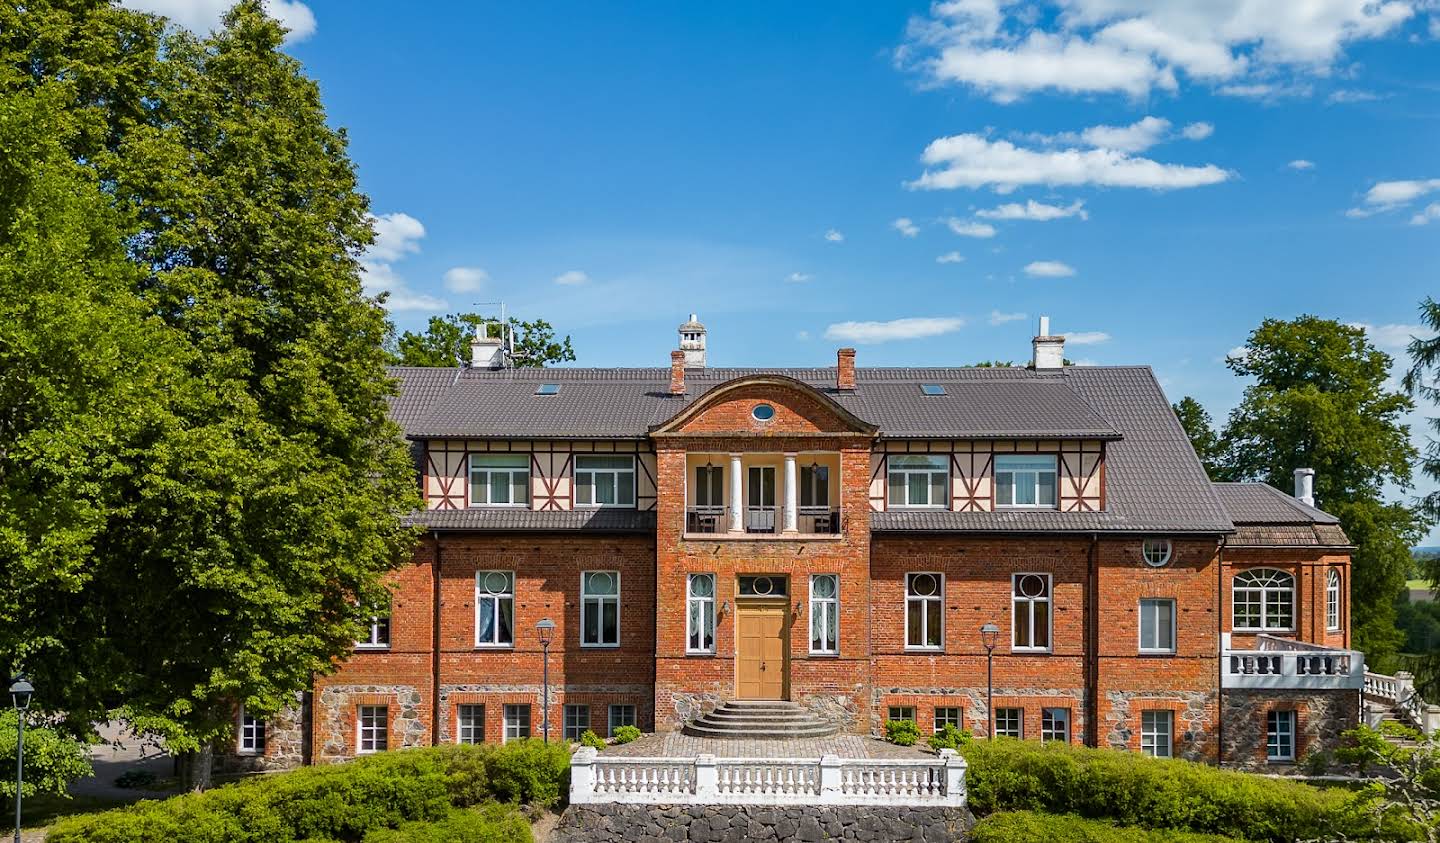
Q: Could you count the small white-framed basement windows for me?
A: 12